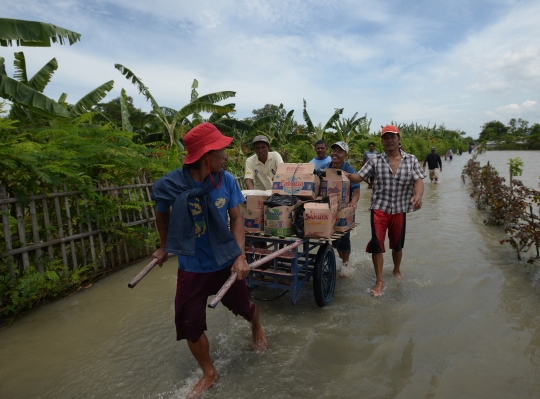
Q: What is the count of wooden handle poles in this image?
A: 2